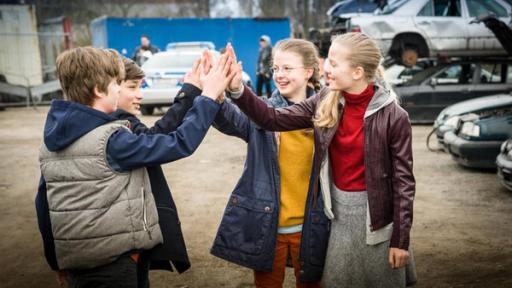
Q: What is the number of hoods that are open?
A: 1